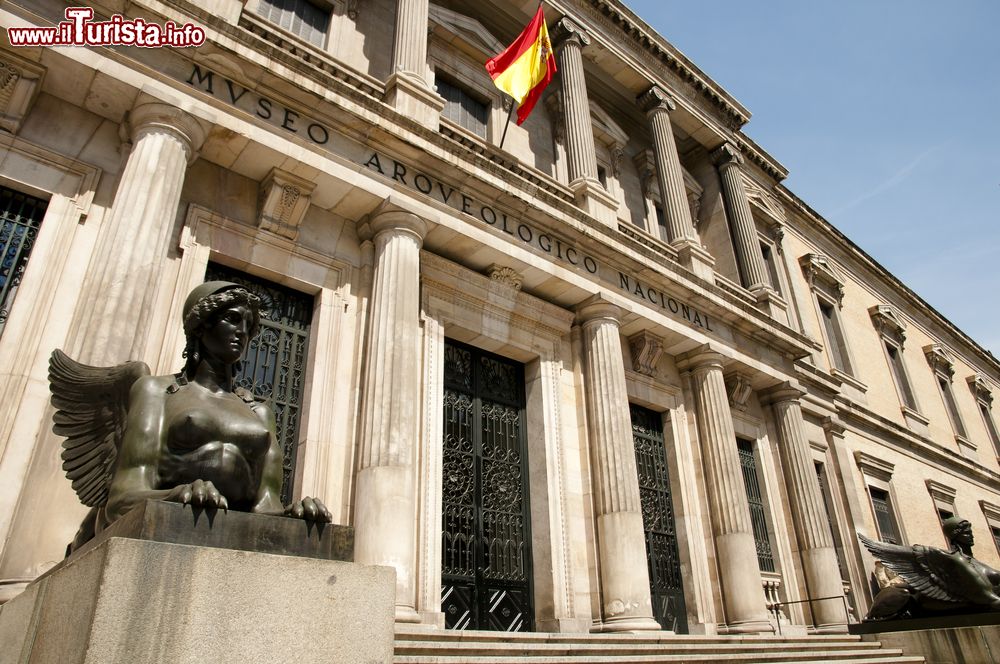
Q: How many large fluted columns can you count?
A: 9